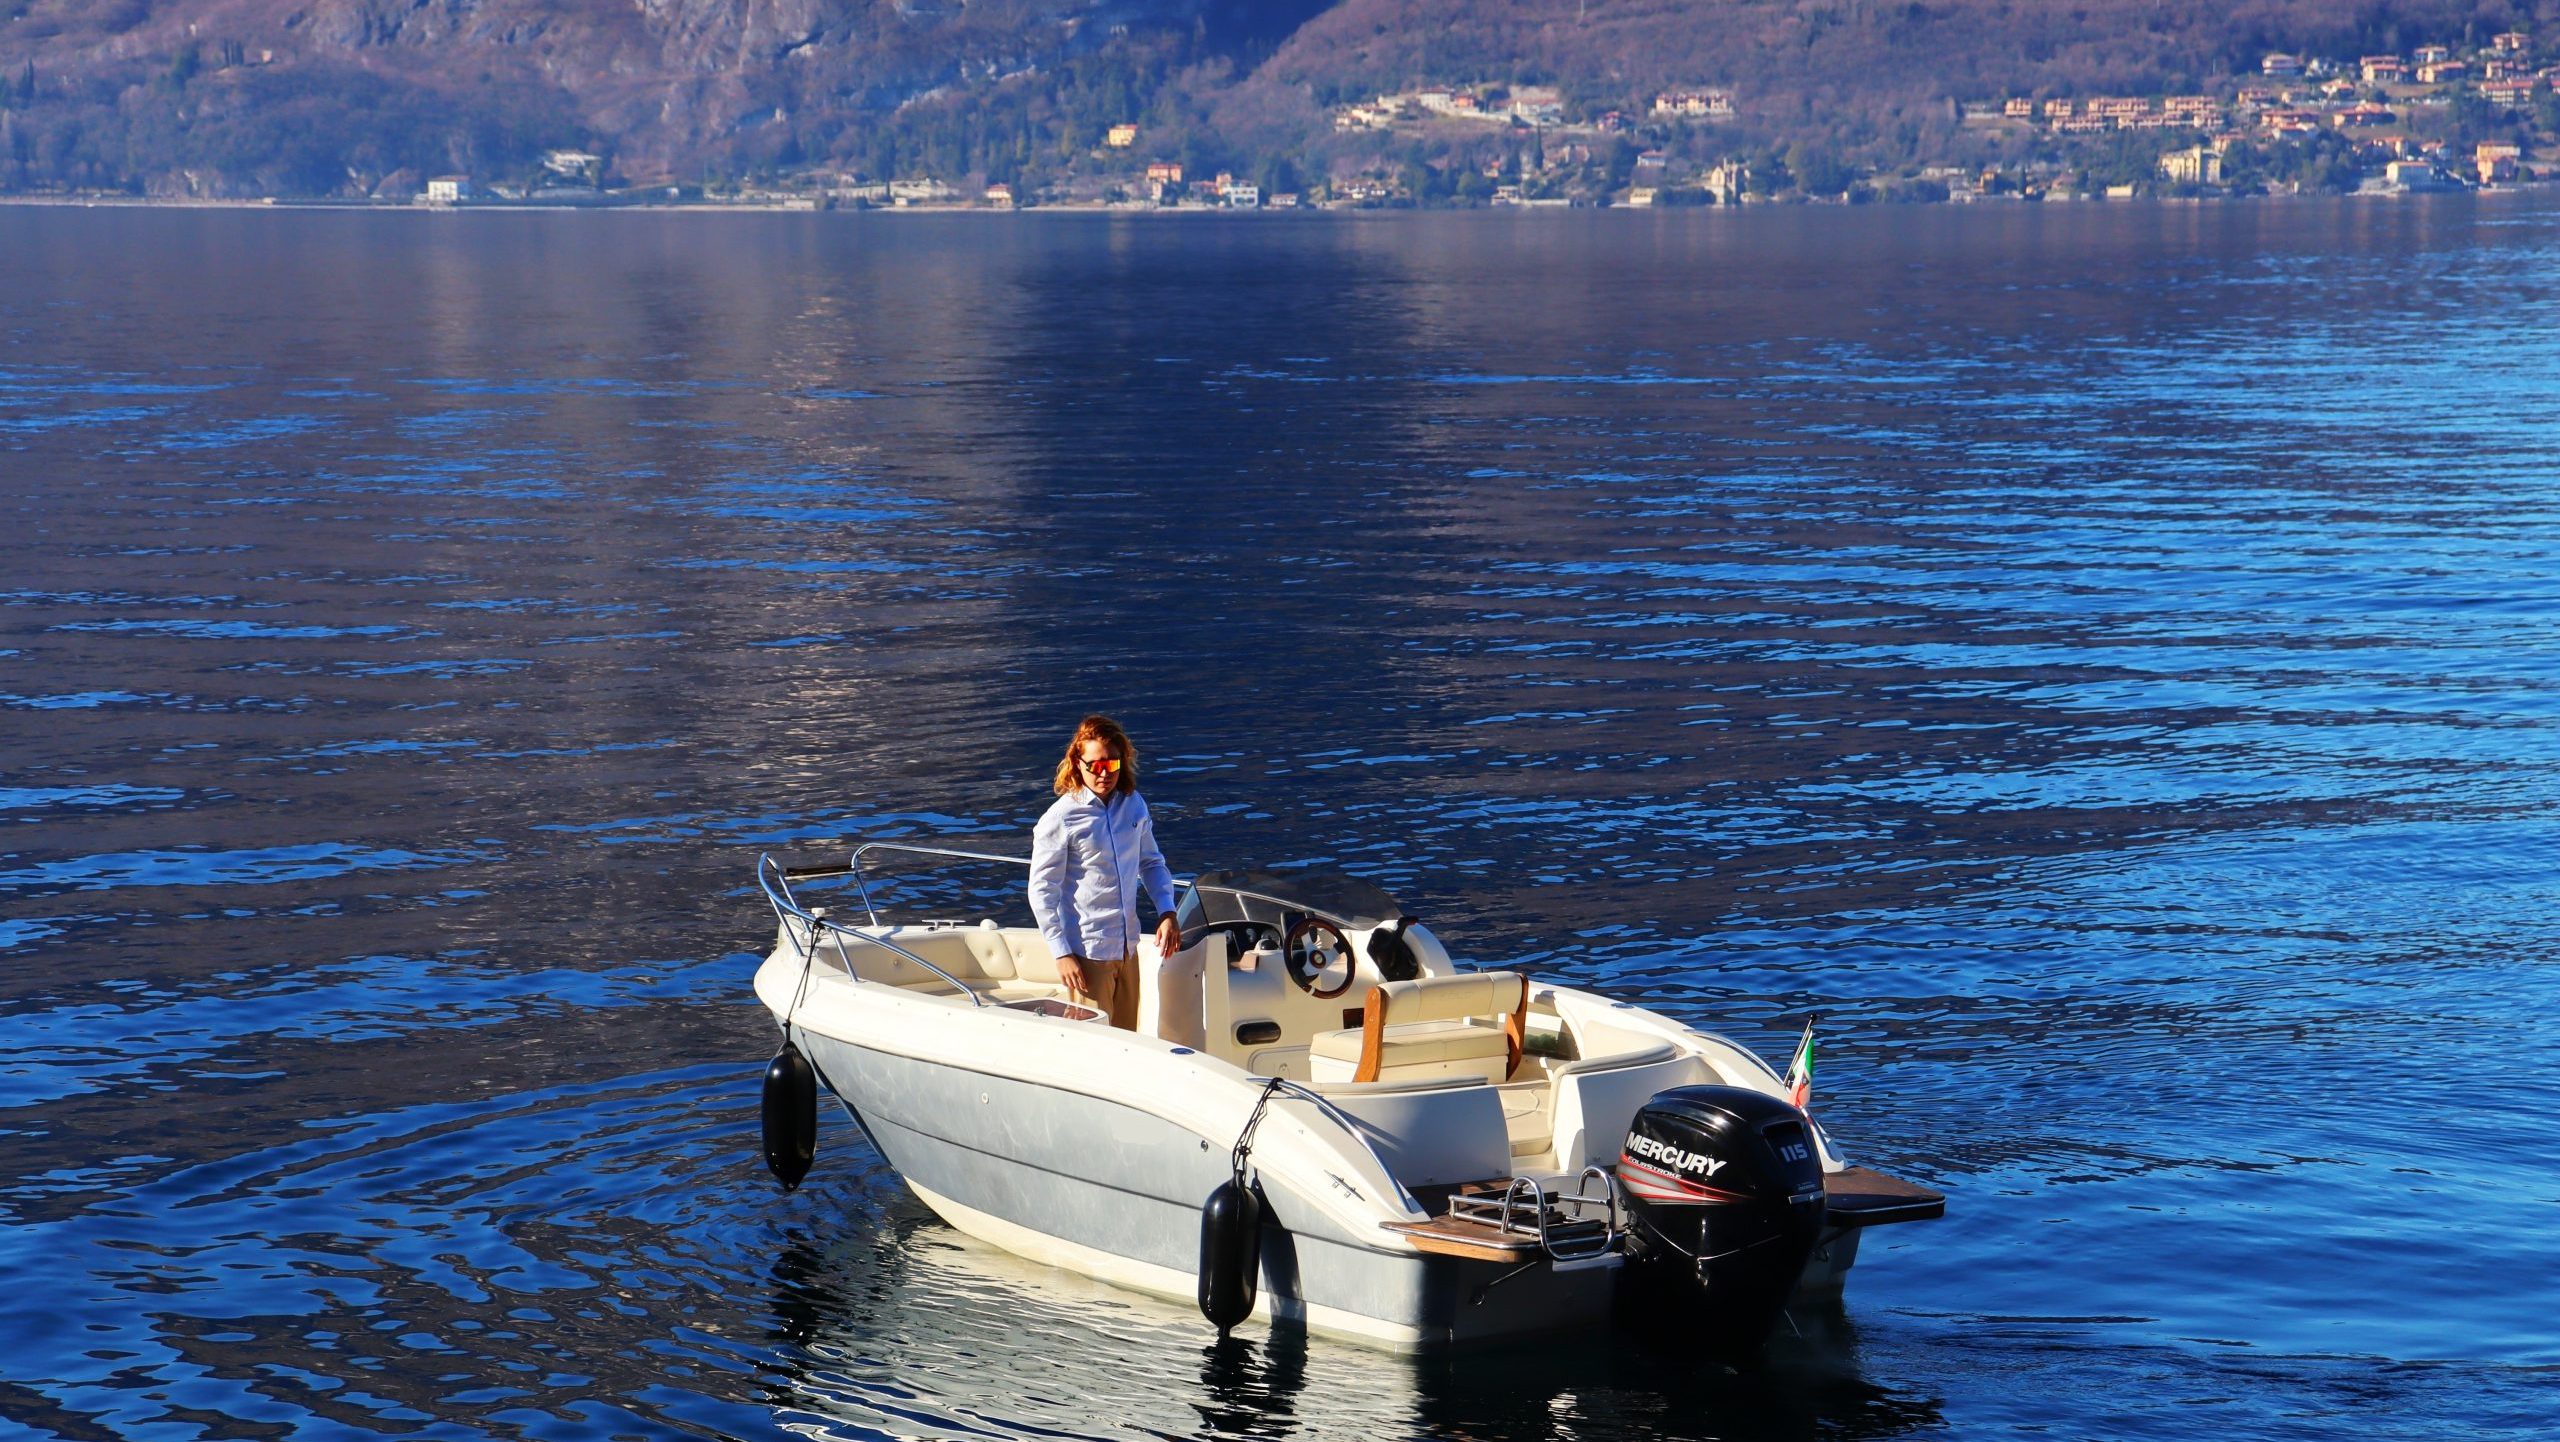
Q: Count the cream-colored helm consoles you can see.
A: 1